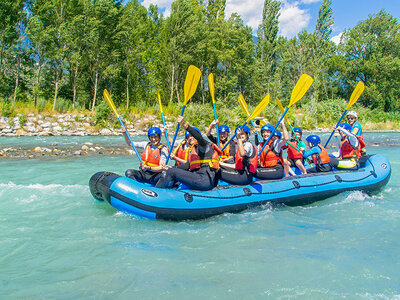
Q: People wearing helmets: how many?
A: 11